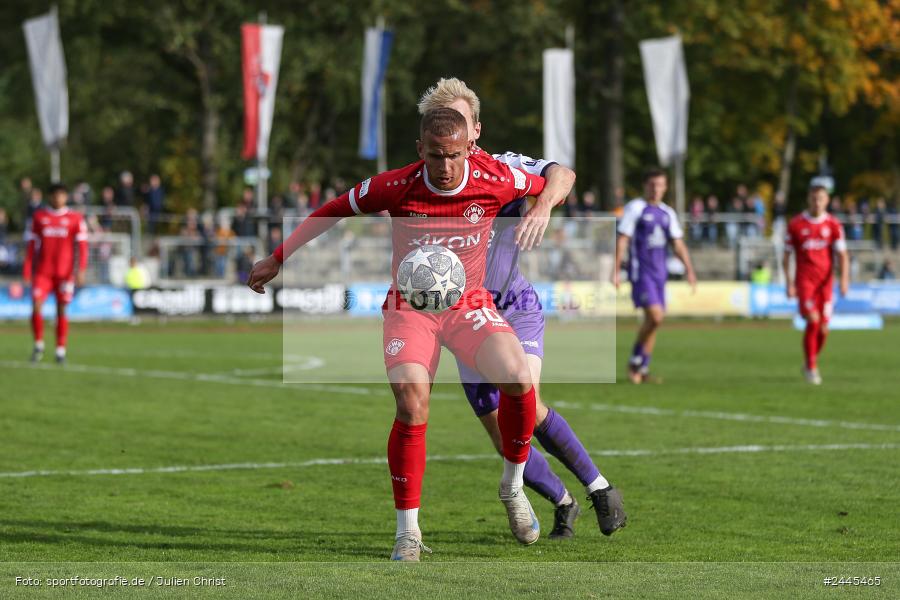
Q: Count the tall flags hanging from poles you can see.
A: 5